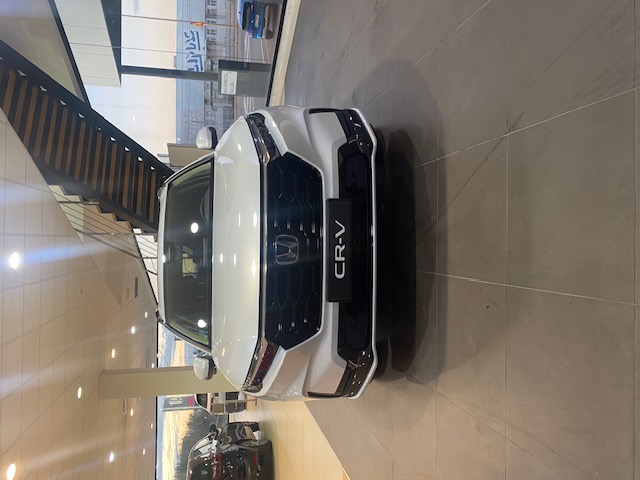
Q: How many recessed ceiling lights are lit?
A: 11